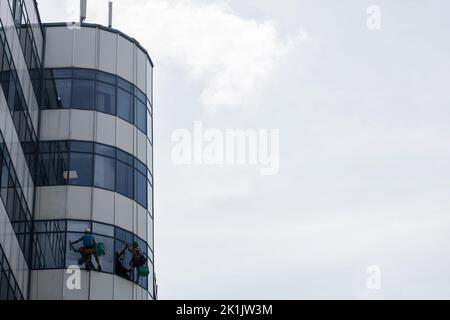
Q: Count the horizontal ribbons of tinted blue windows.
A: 3